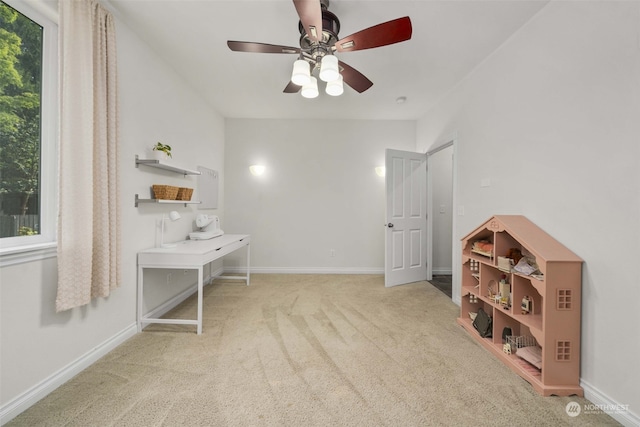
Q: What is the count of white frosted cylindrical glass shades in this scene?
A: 4